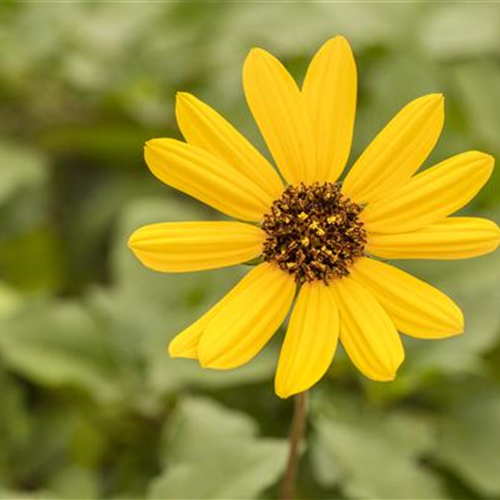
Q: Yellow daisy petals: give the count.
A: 13